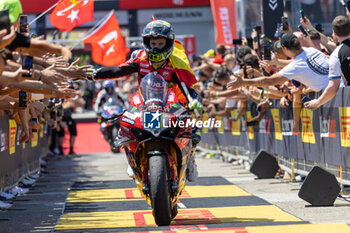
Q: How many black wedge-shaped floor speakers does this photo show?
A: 2